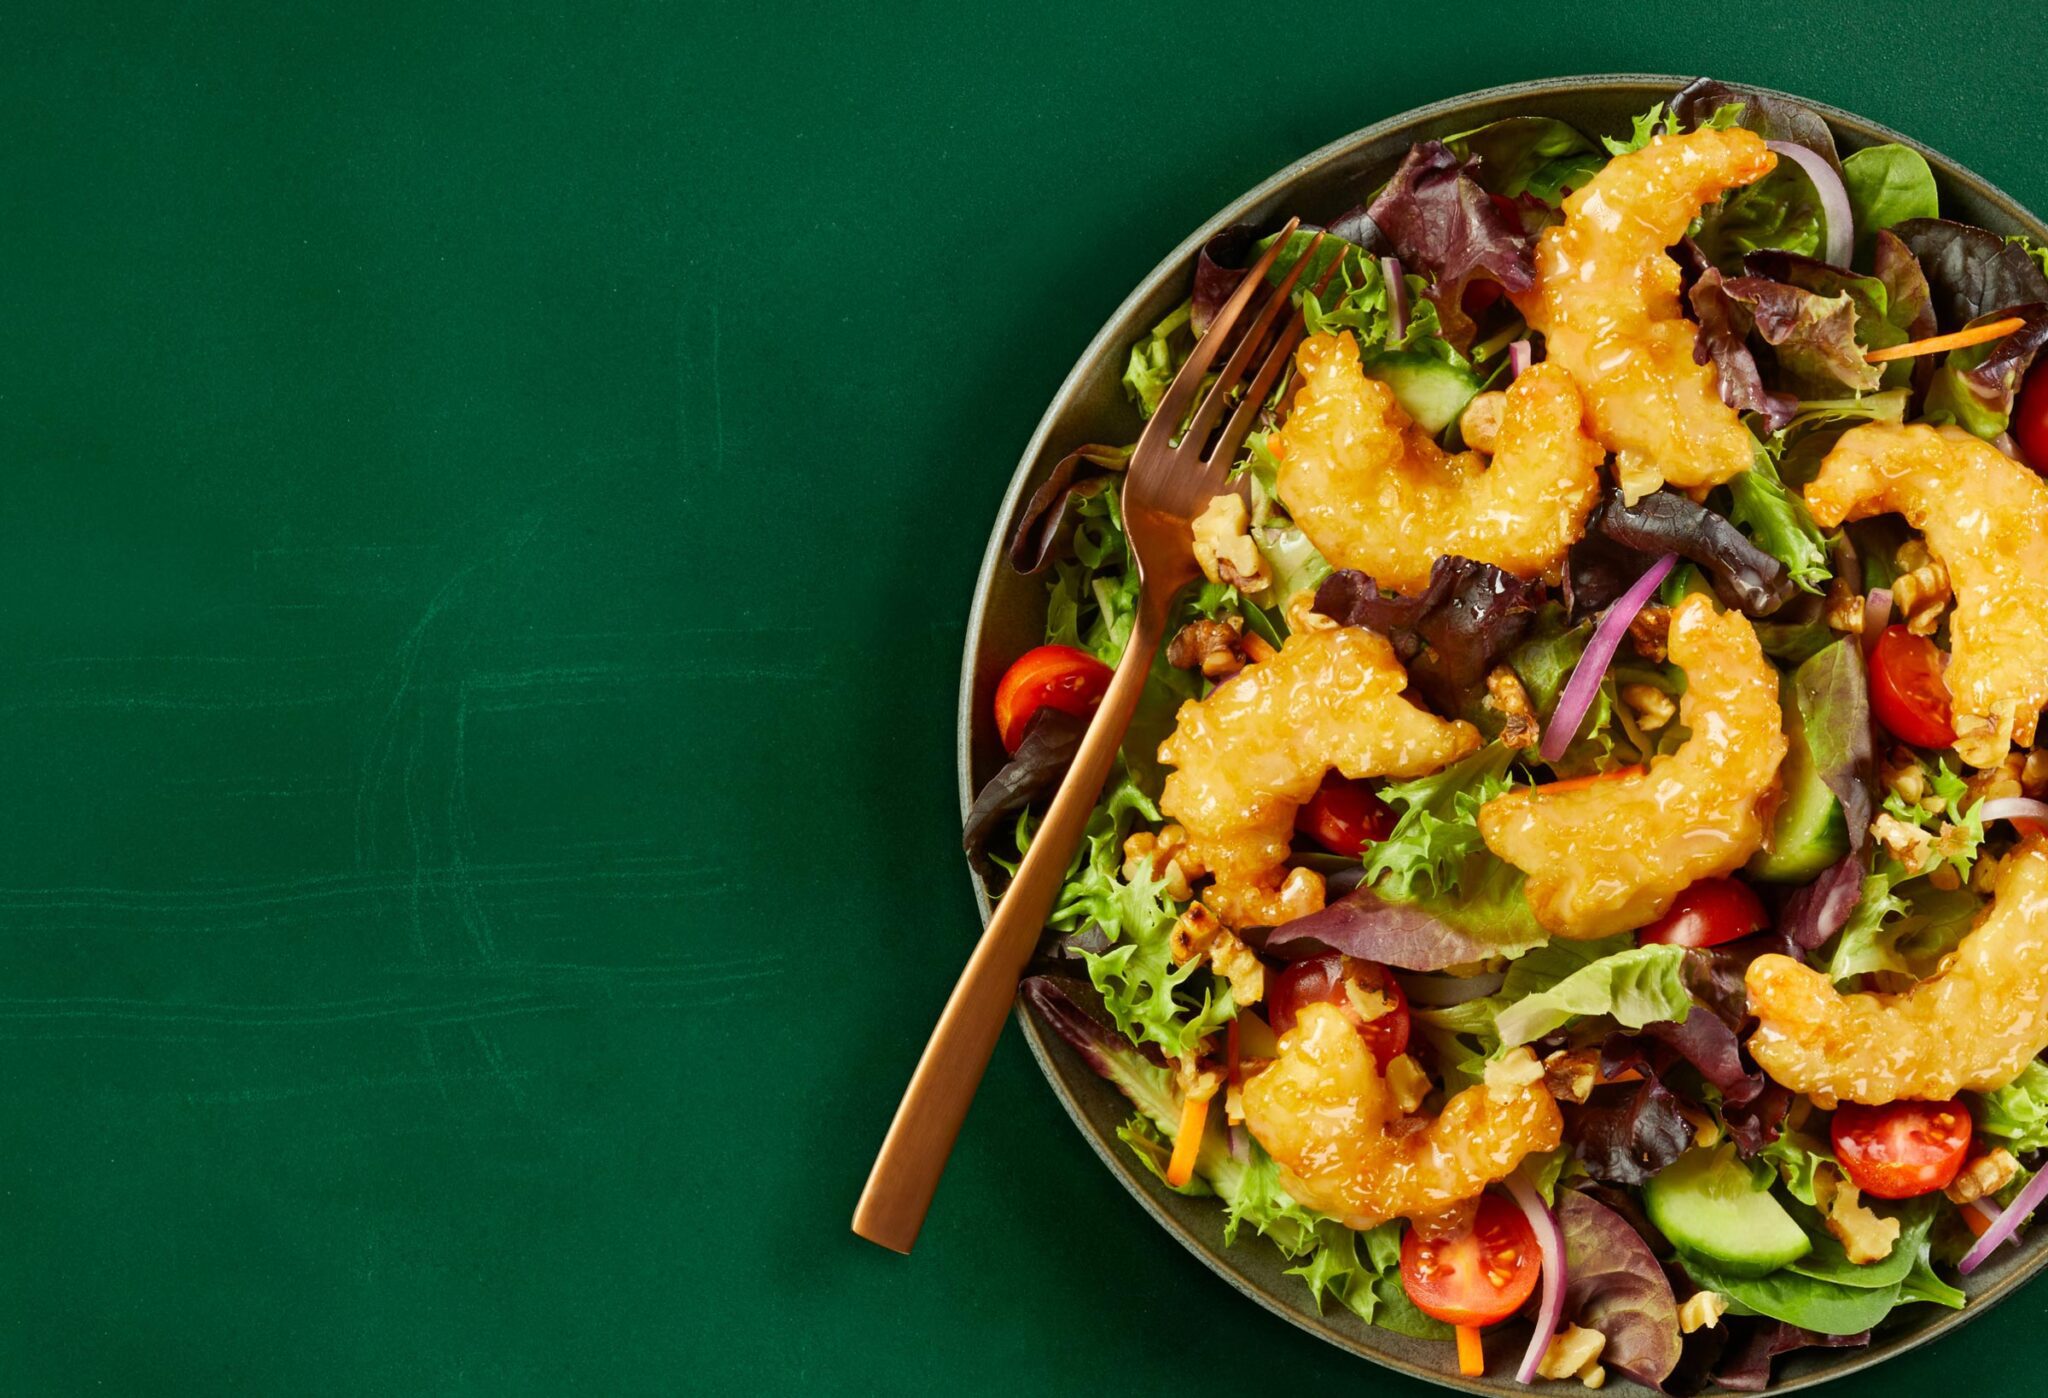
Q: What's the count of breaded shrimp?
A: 7